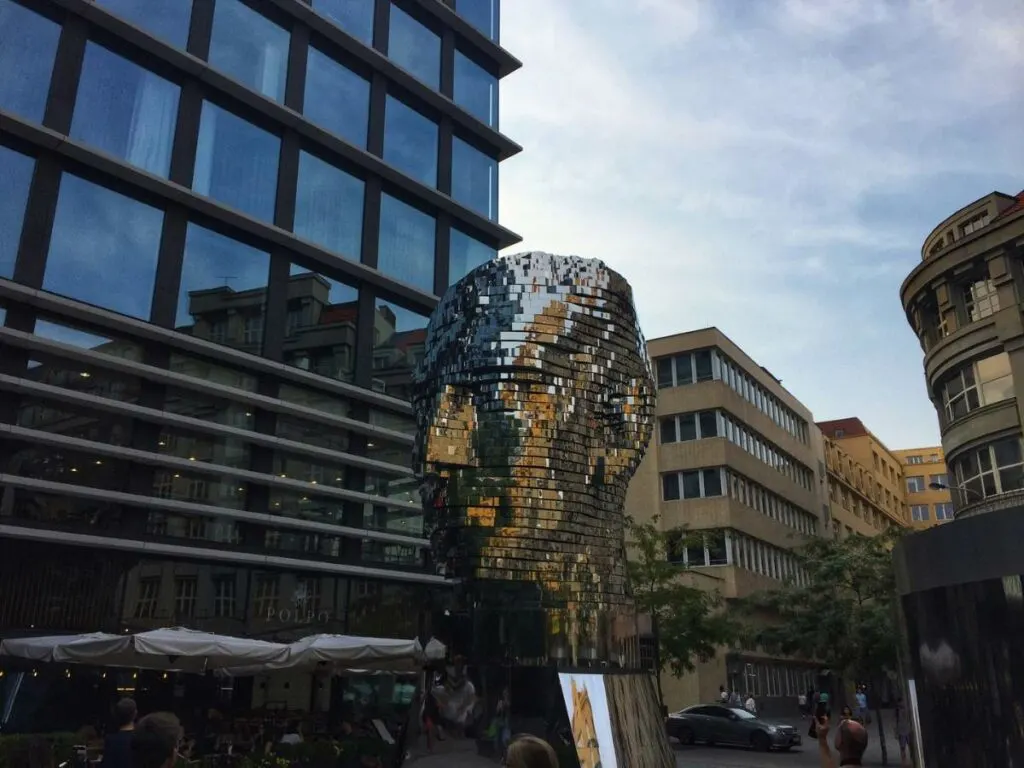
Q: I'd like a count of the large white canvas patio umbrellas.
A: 3